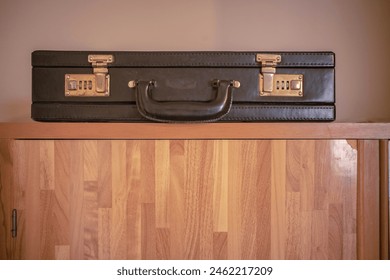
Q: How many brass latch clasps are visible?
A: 2